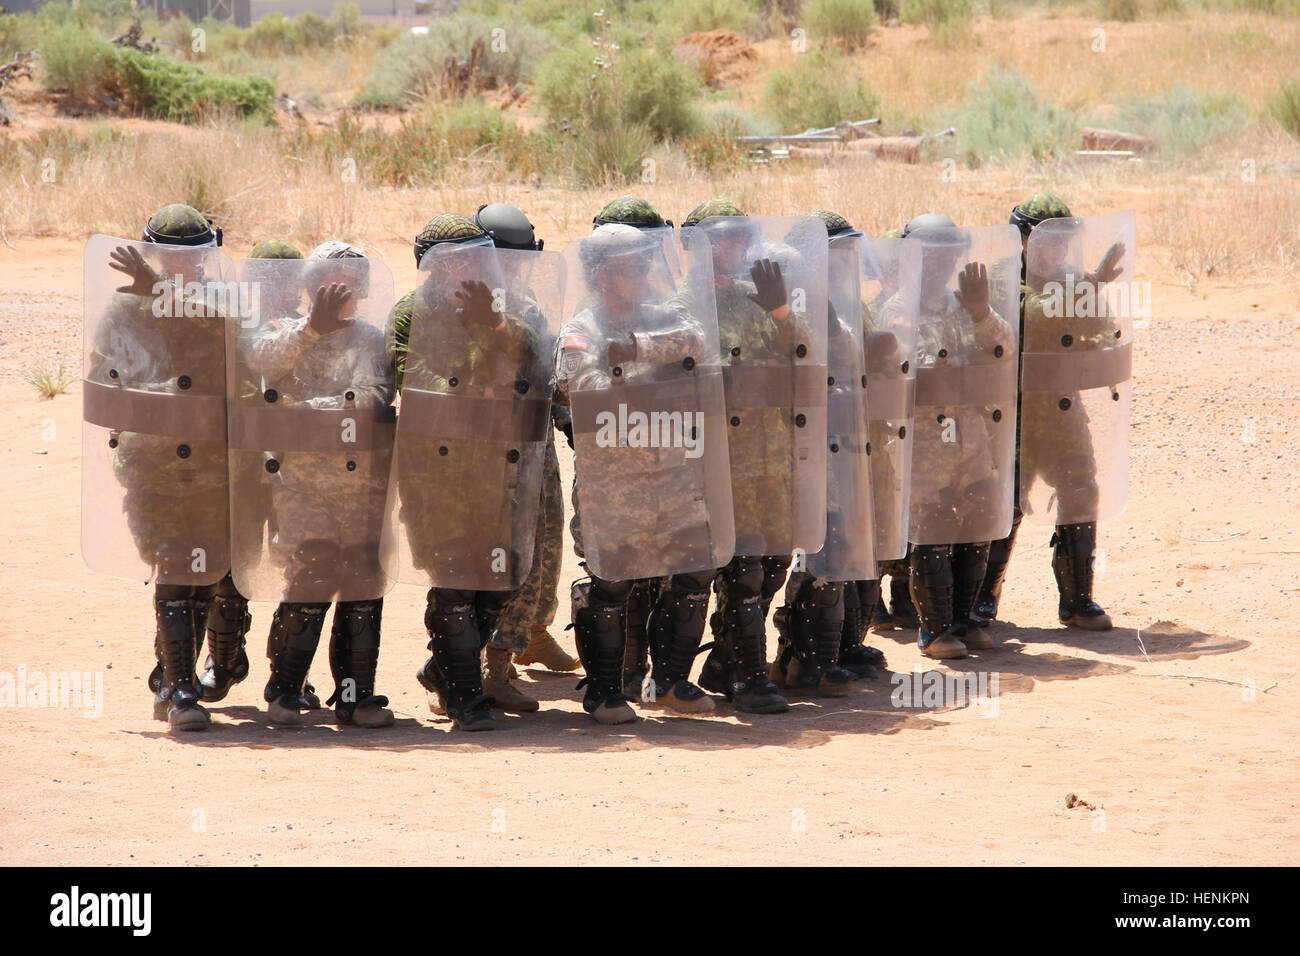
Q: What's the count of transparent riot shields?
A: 9